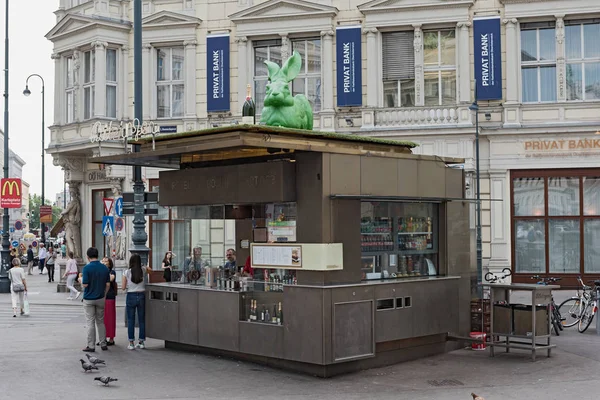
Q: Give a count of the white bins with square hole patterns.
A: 0